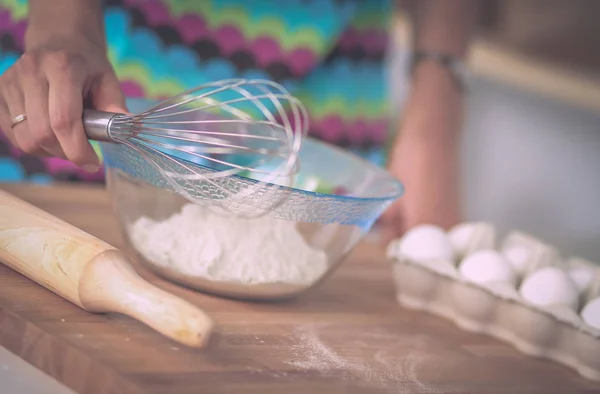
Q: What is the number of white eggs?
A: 7